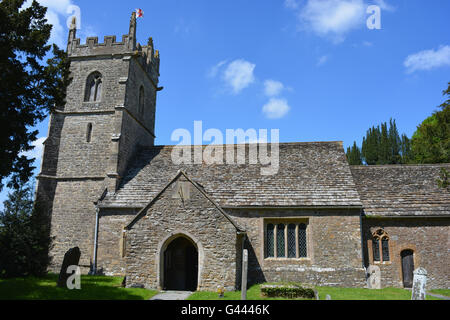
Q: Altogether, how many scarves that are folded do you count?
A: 0